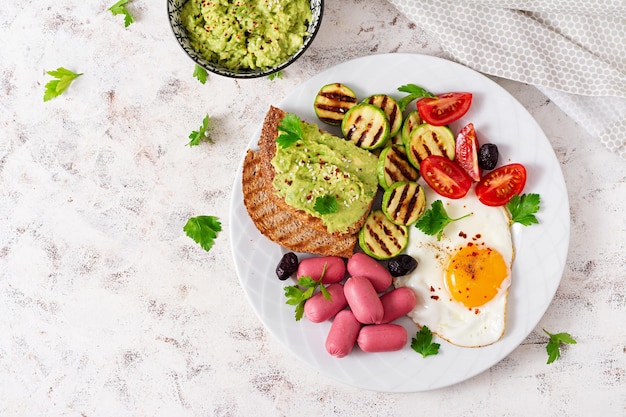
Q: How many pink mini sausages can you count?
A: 7